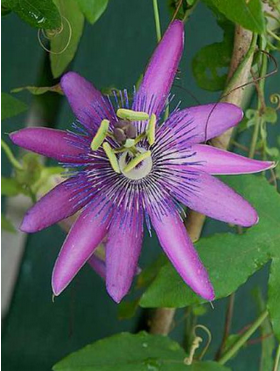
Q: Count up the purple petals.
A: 10